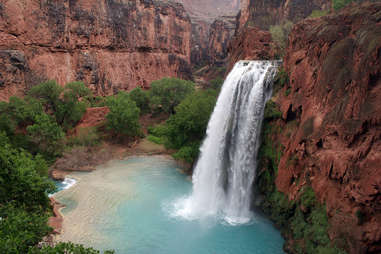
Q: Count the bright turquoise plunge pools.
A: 1